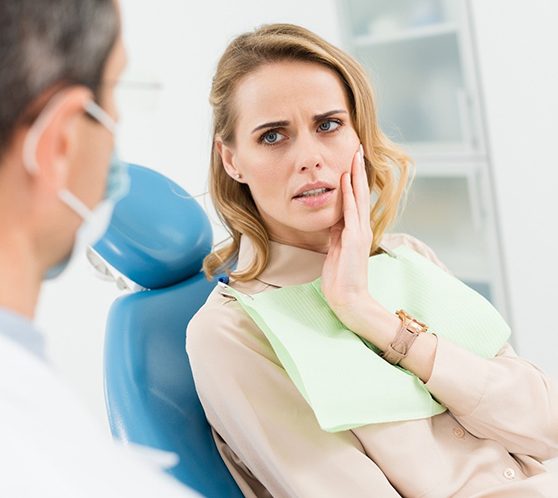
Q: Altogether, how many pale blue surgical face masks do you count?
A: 1